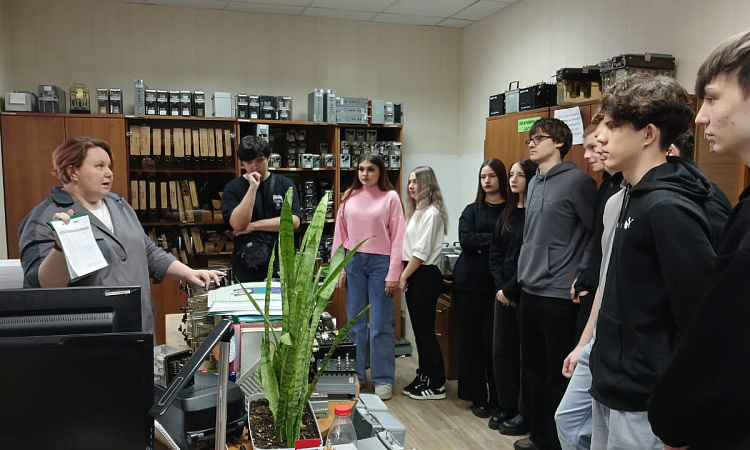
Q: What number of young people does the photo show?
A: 11